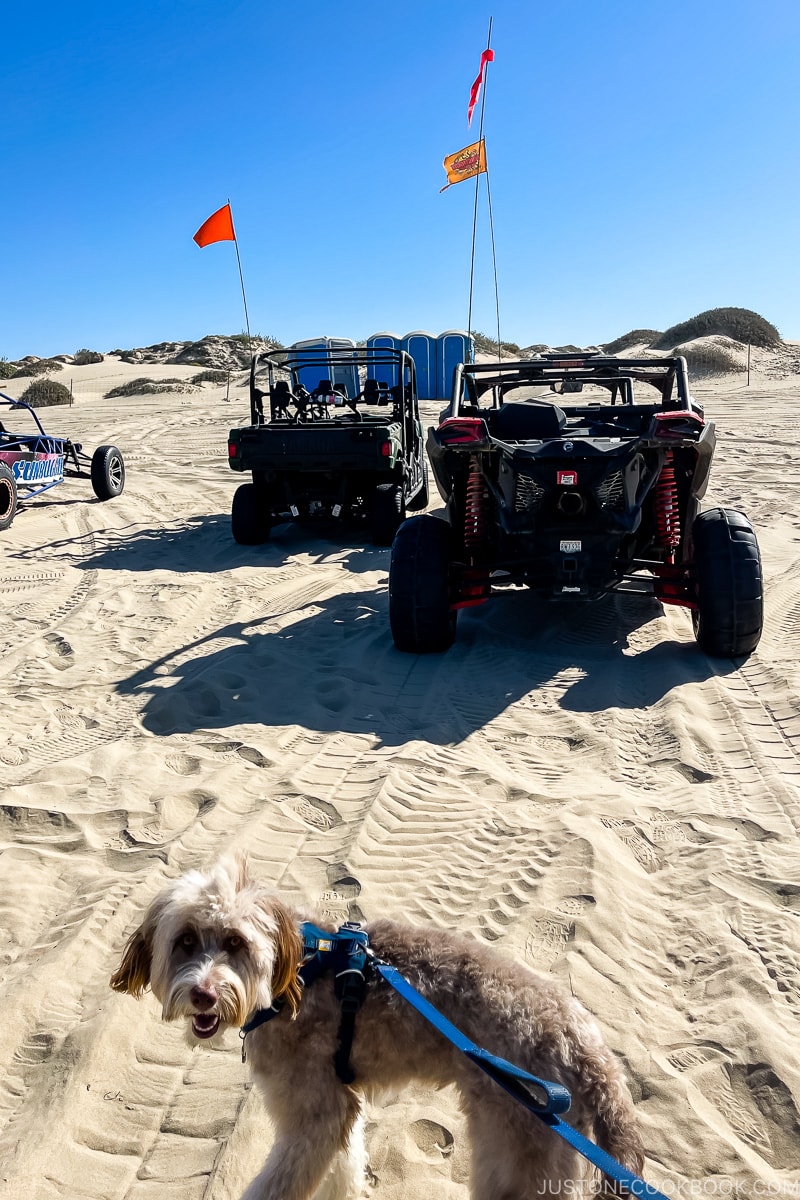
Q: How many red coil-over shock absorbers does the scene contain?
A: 2